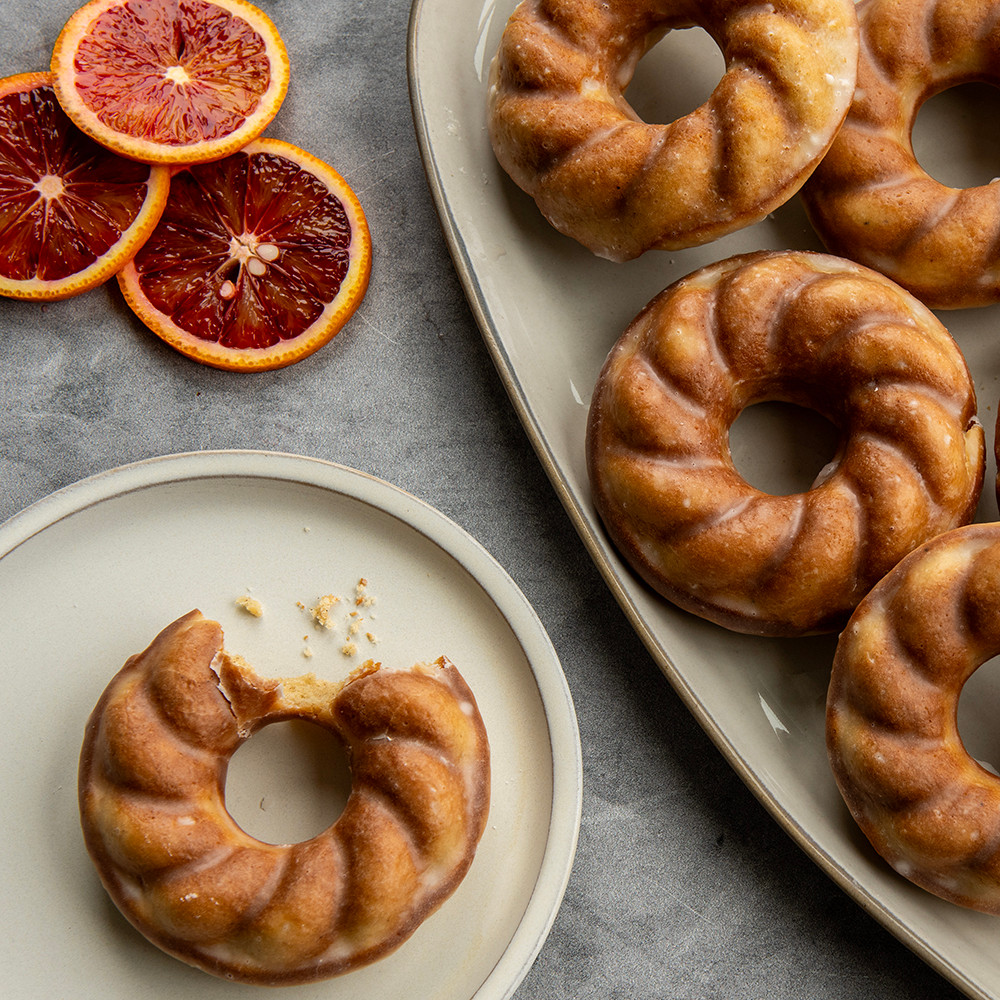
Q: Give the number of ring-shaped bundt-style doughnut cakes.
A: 5